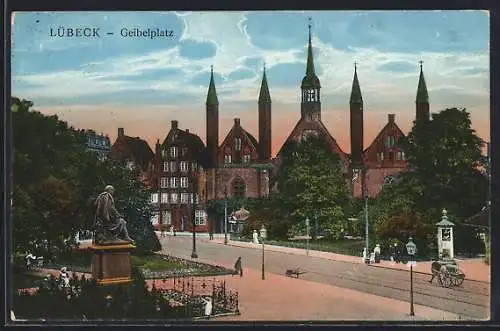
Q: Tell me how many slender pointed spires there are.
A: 5